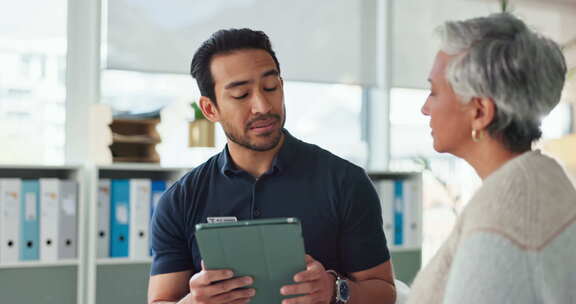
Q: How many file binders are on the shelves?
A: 11